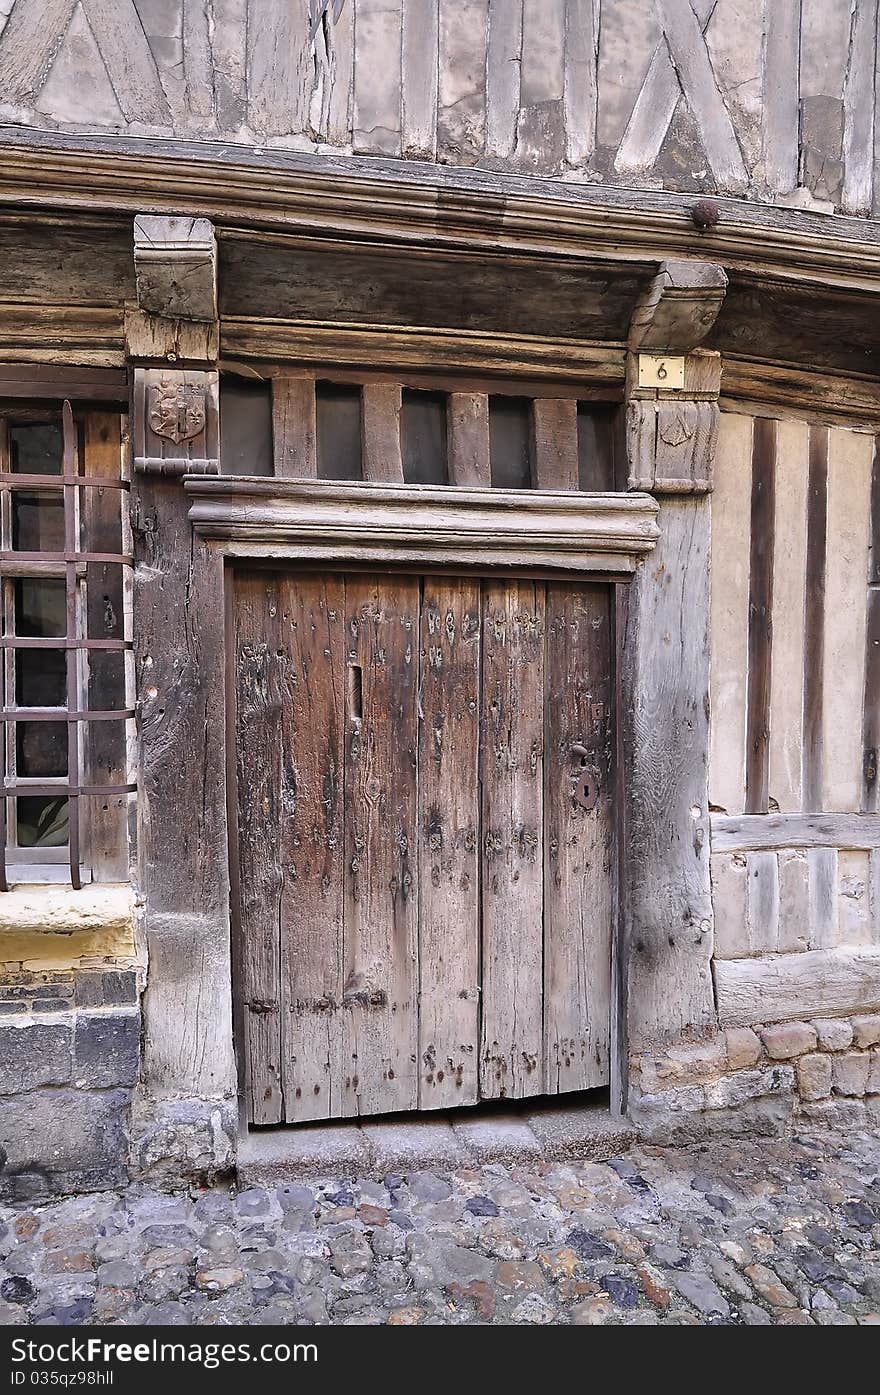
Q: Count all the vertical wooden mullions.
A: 4